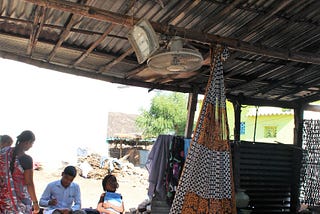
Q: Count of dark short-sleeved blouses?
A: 1